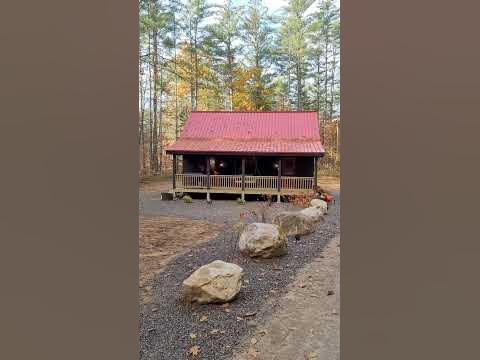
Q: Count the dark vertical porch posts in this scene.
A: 5